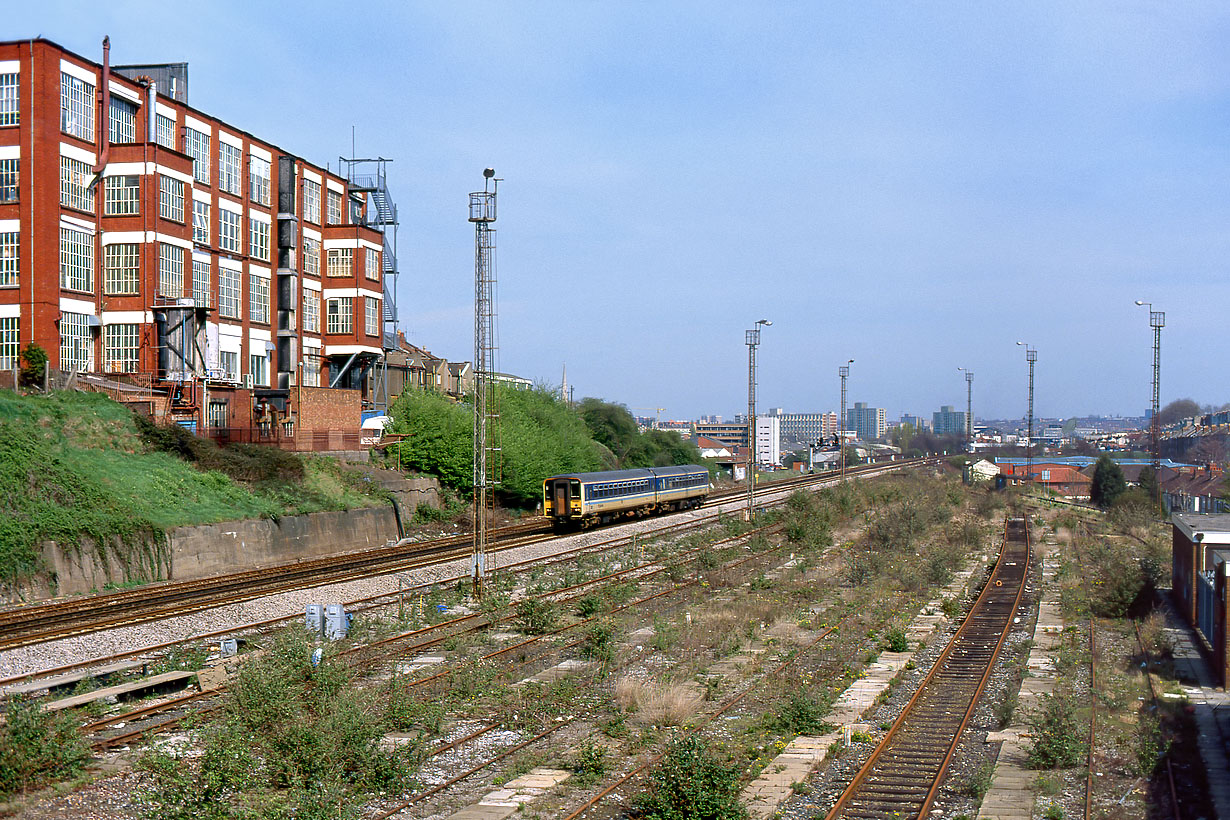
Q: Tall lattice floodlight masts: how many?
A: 6